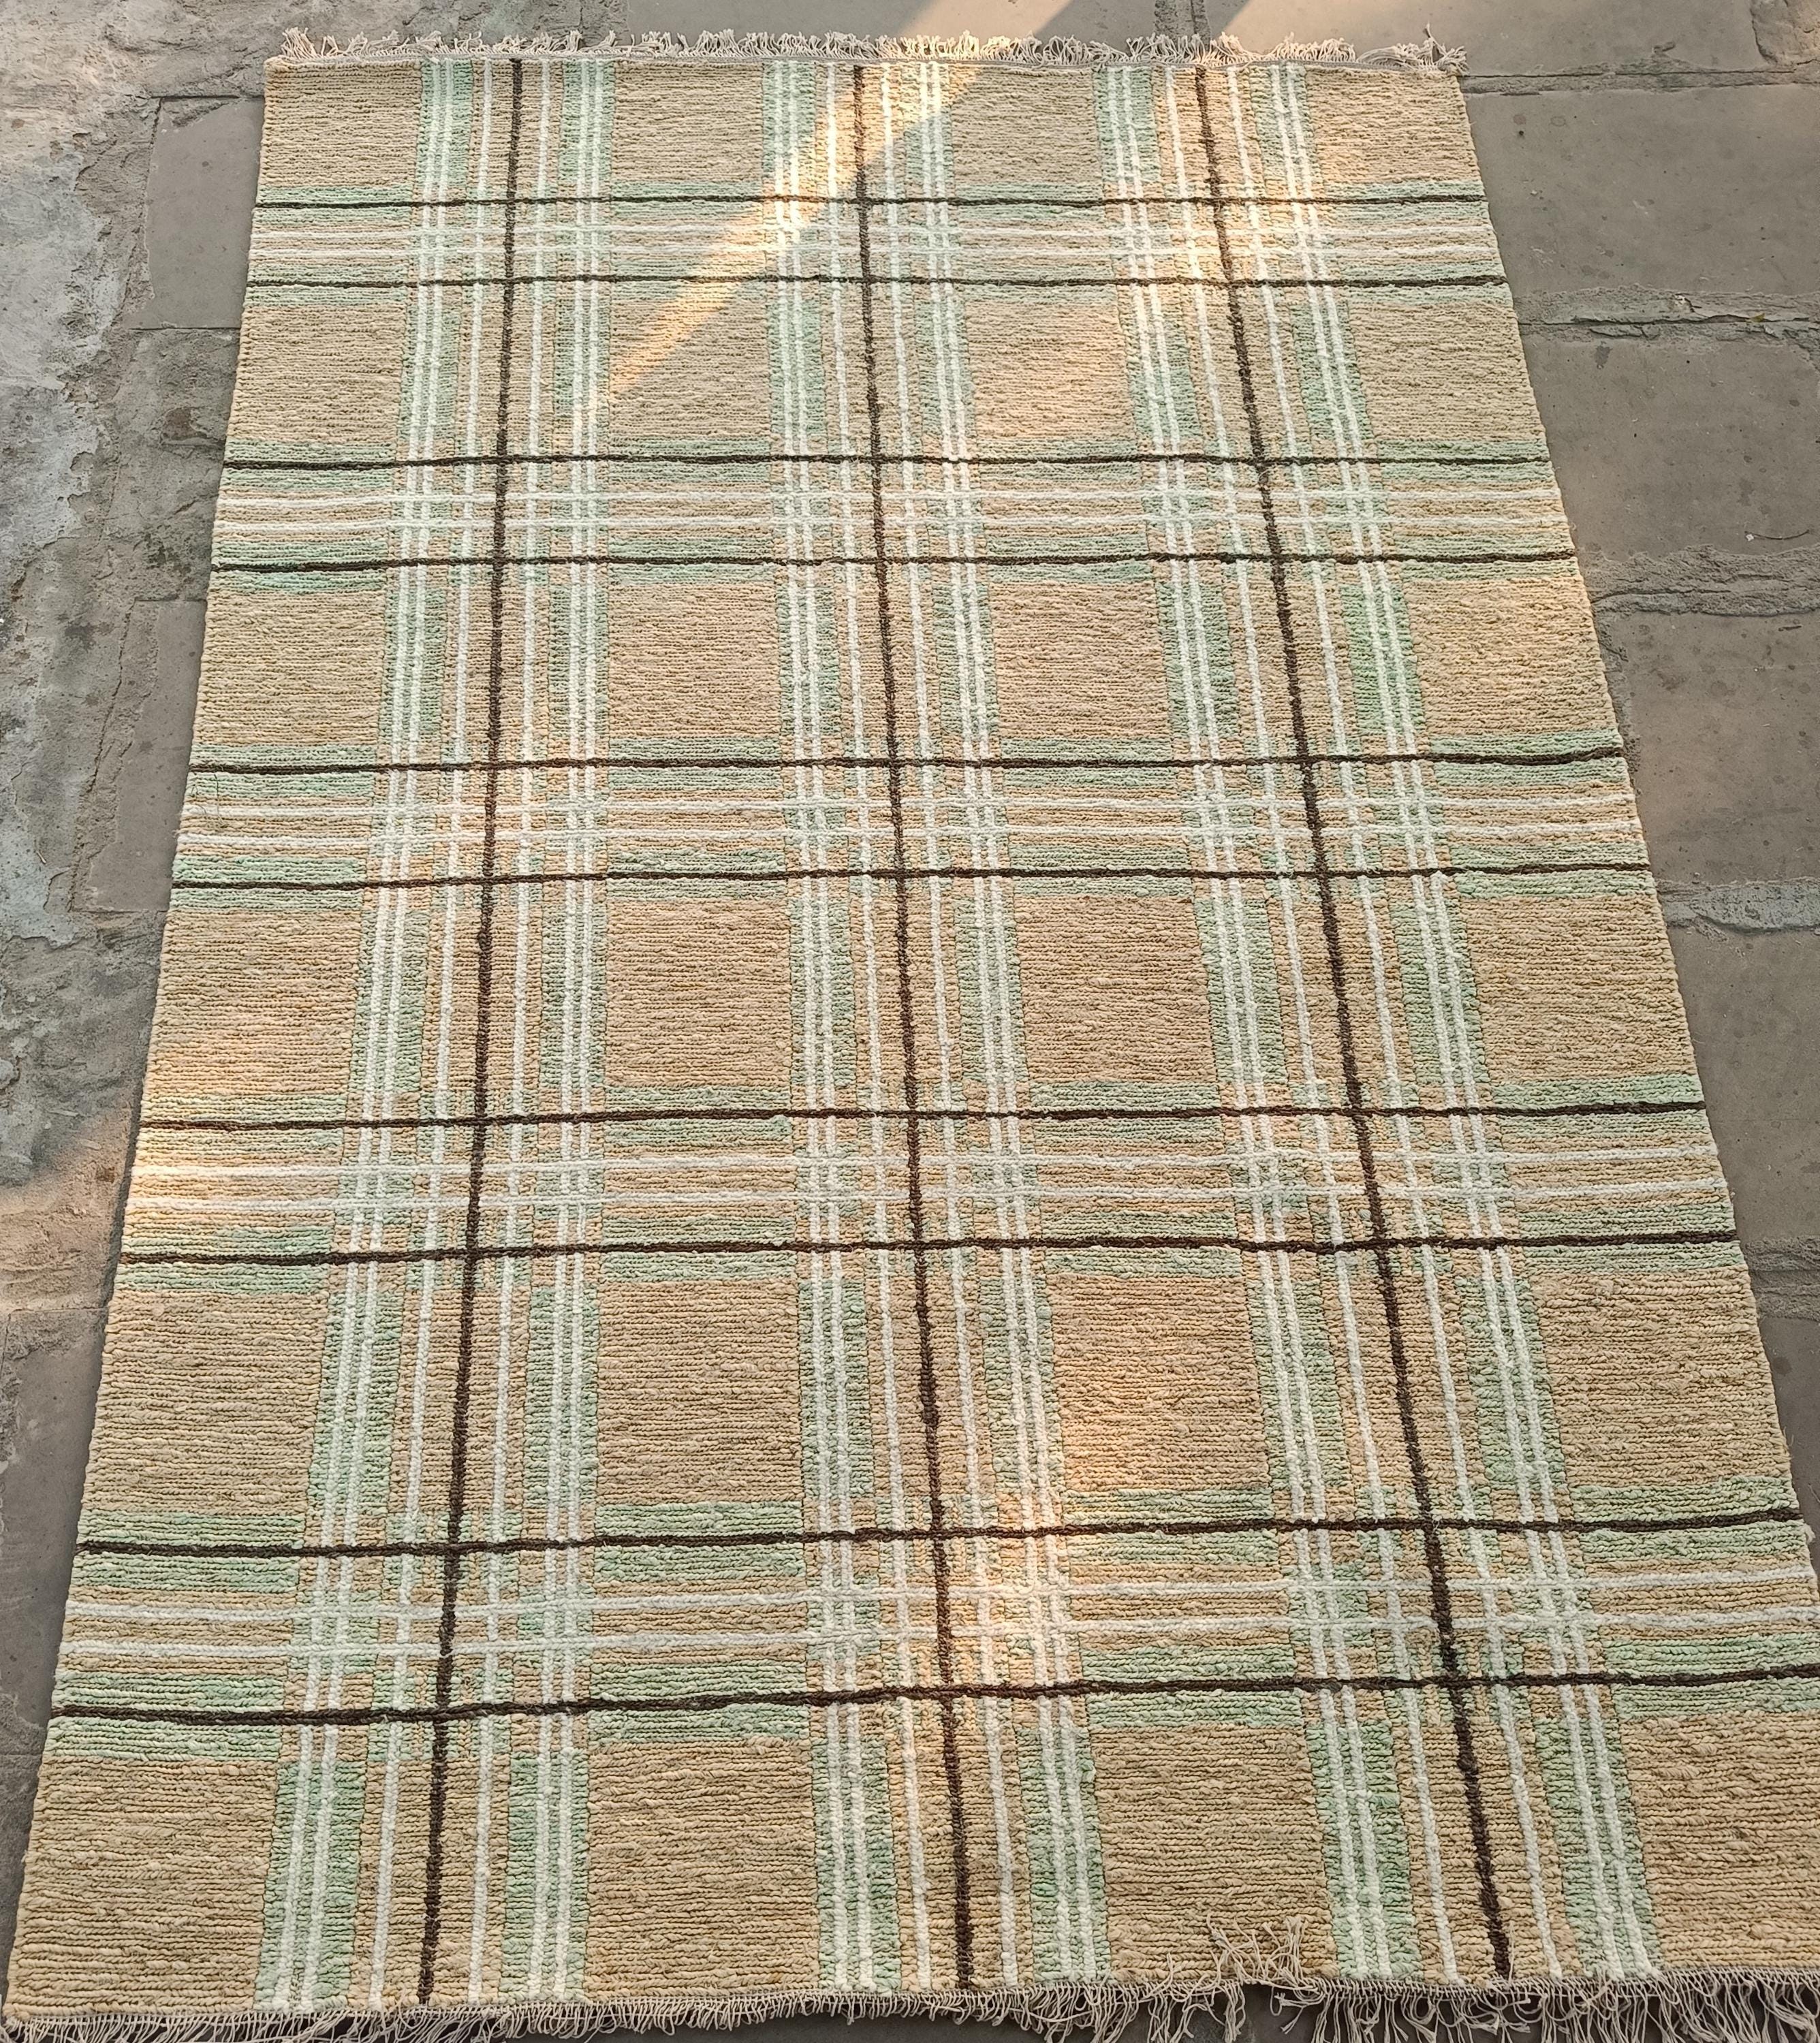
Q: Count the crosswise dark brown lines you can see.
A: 10